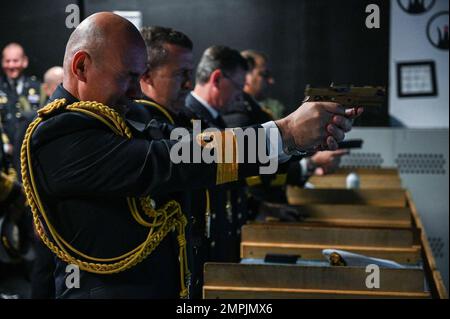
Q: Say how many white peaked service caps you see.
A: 1